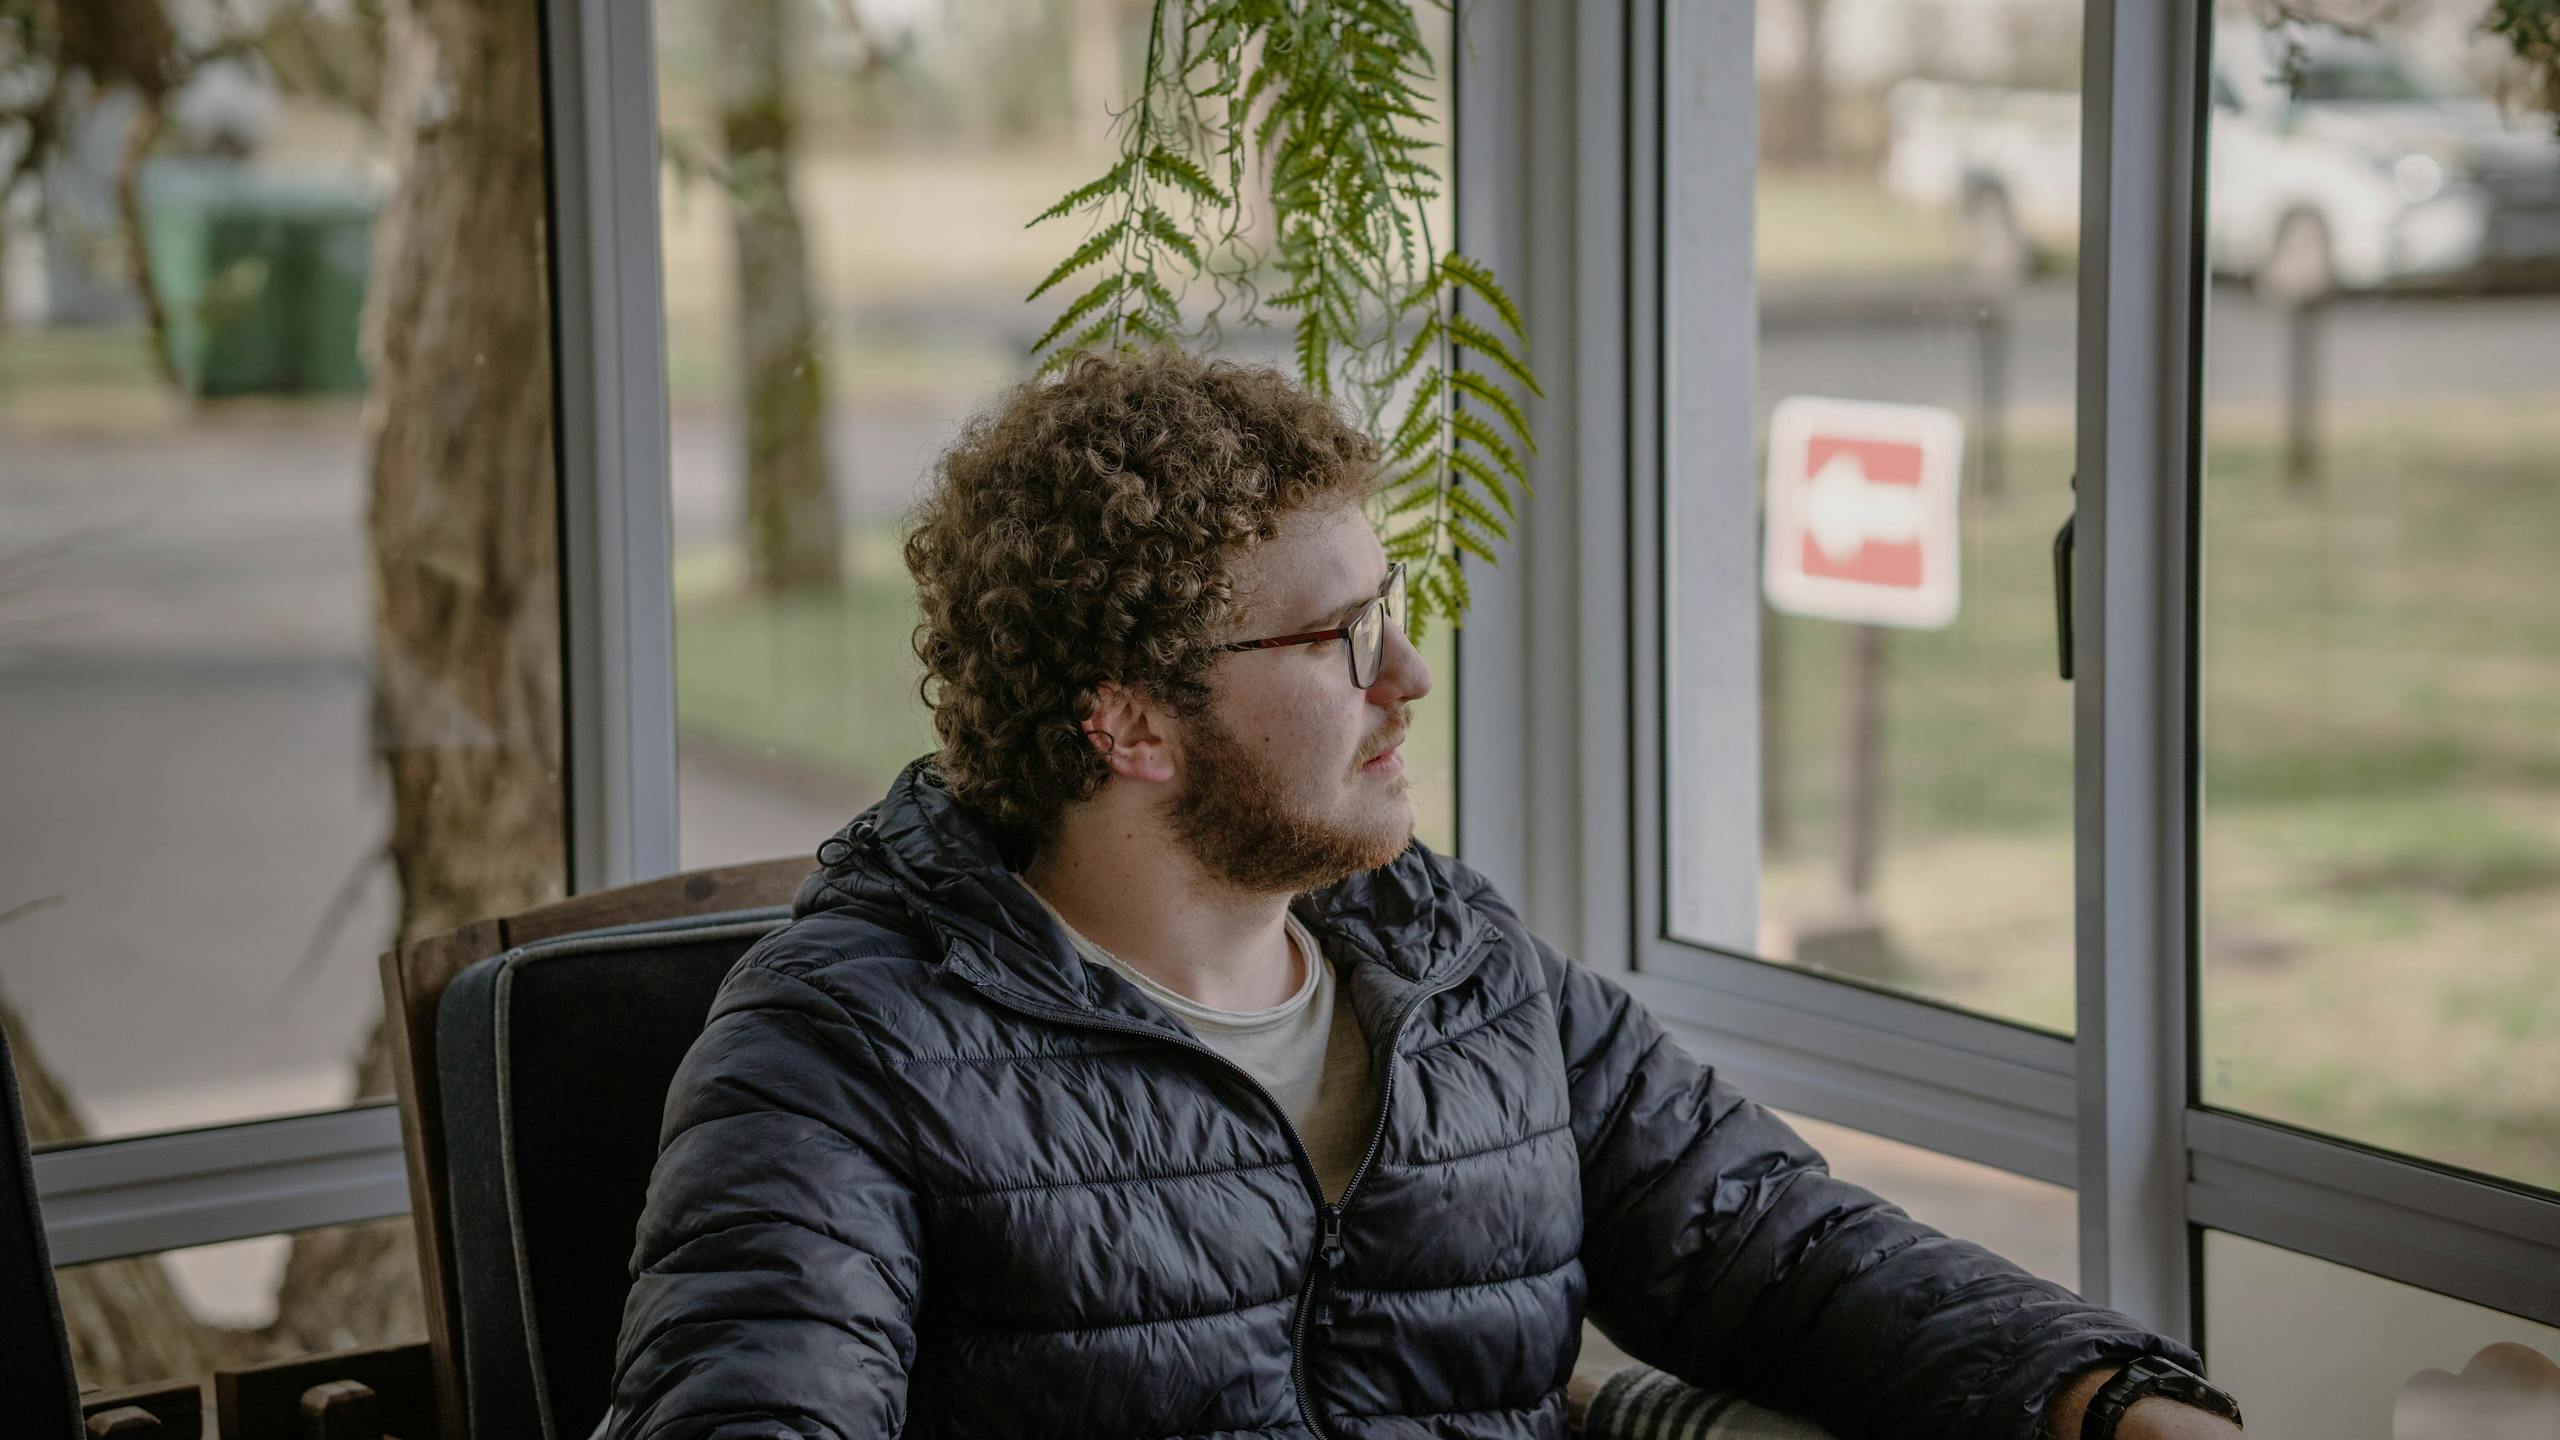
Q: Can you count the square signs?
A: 1